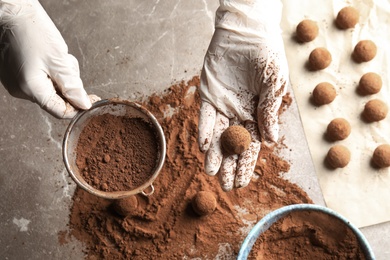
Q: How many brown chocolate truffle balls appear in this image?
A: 13